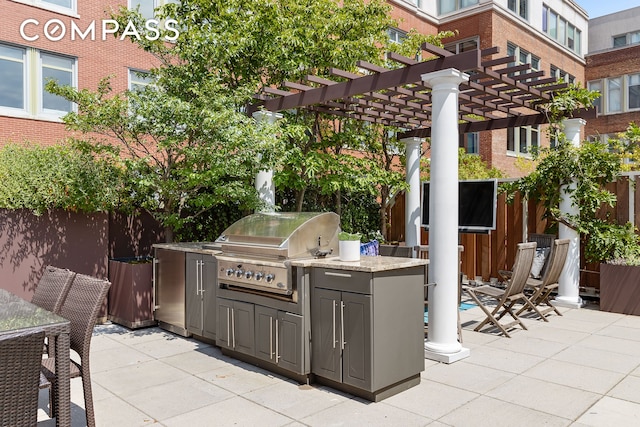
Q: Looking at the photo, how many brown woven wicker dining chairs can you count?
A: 3